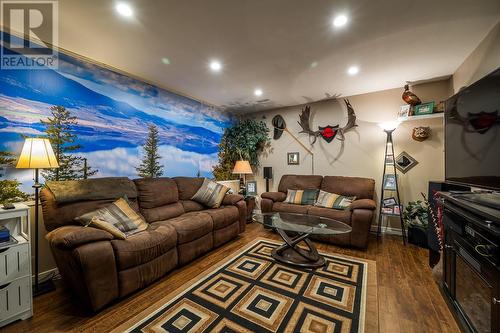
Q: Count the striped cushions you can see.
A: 4